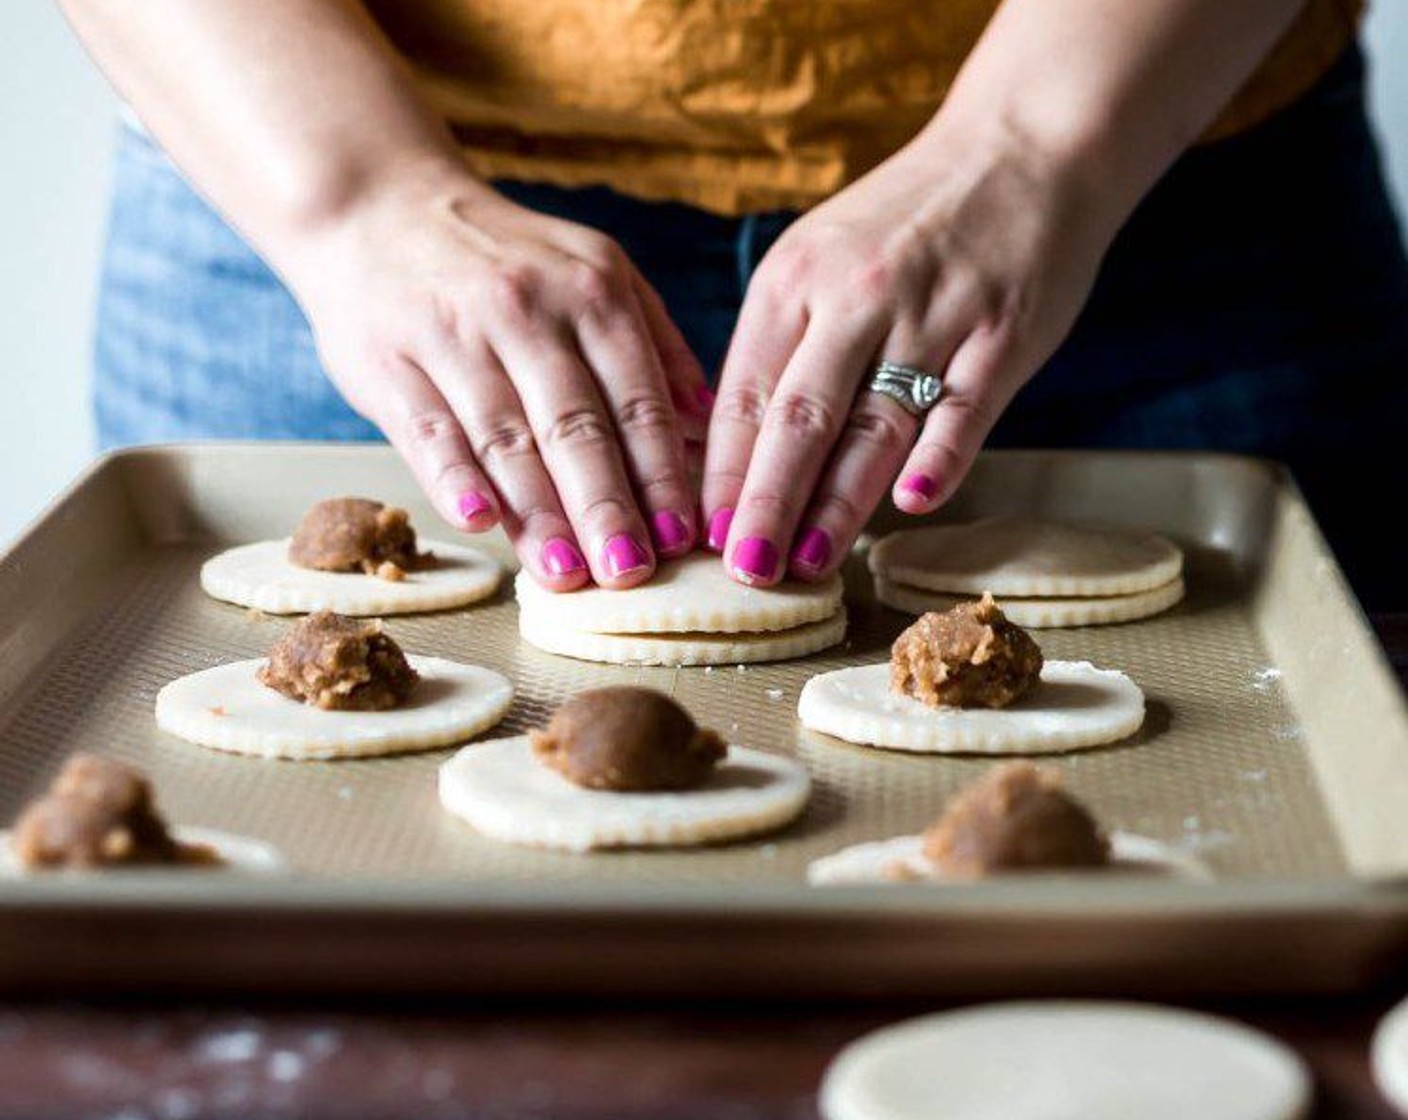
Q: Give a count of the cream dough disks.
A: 12